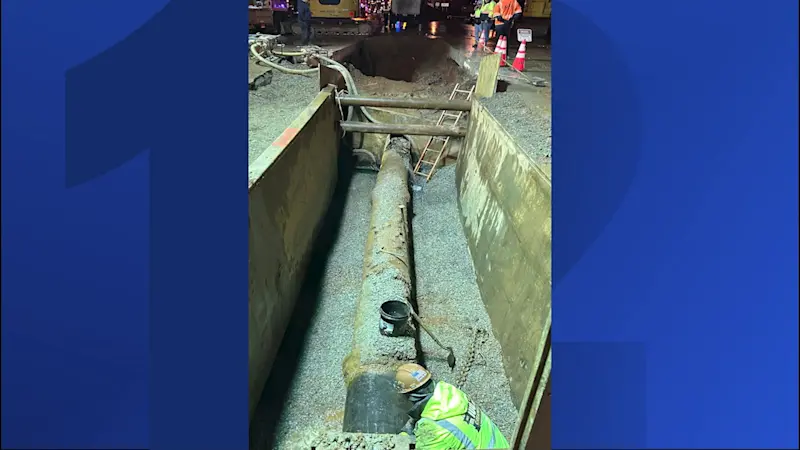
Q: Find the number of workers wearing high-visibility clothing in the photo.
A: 4